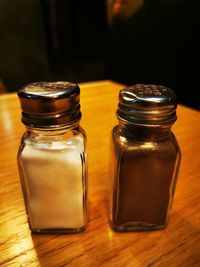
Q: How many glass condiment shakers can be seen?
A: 2